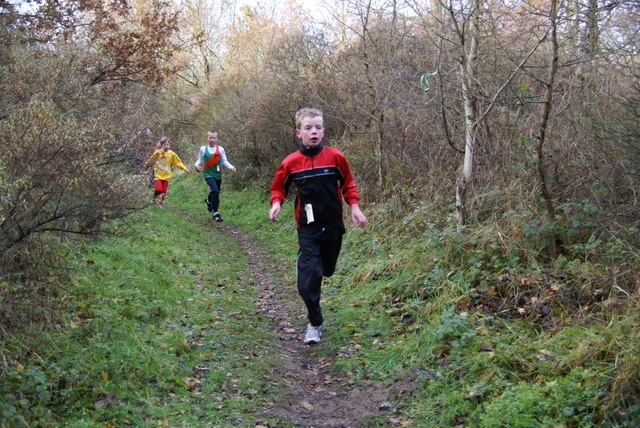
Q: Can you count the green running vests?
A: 1